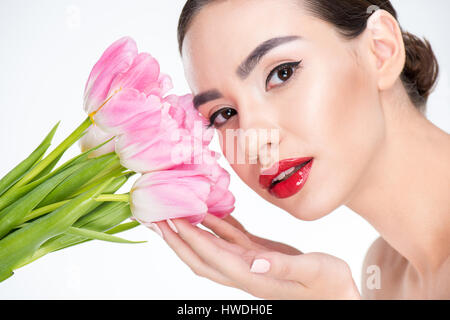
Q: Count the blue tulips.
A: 0